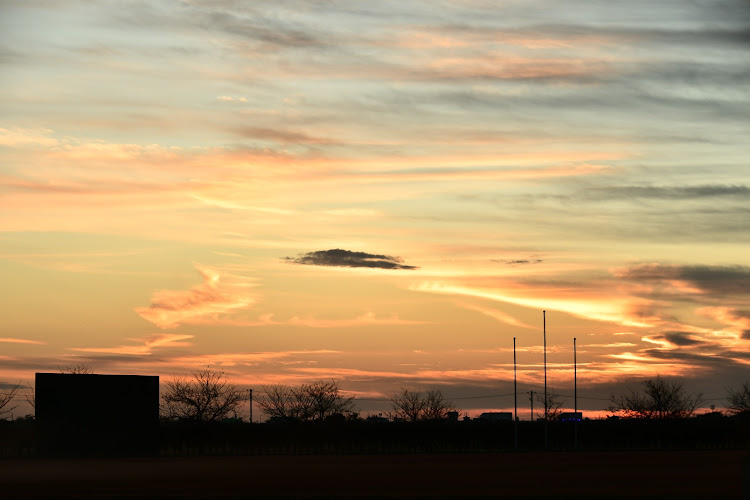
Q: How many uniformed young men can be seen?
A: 0